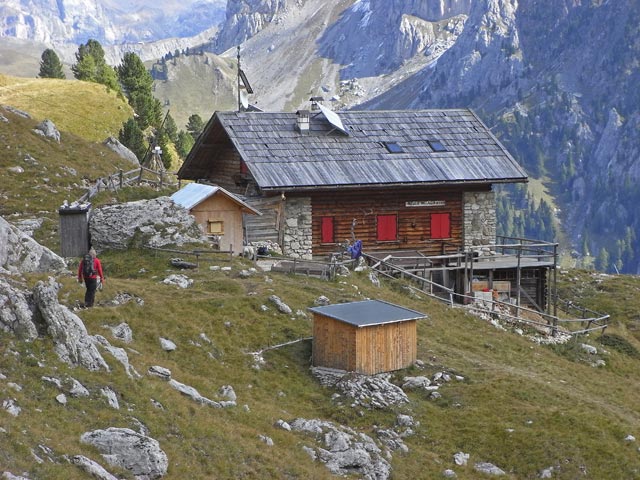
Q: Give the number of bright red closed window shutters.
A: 3